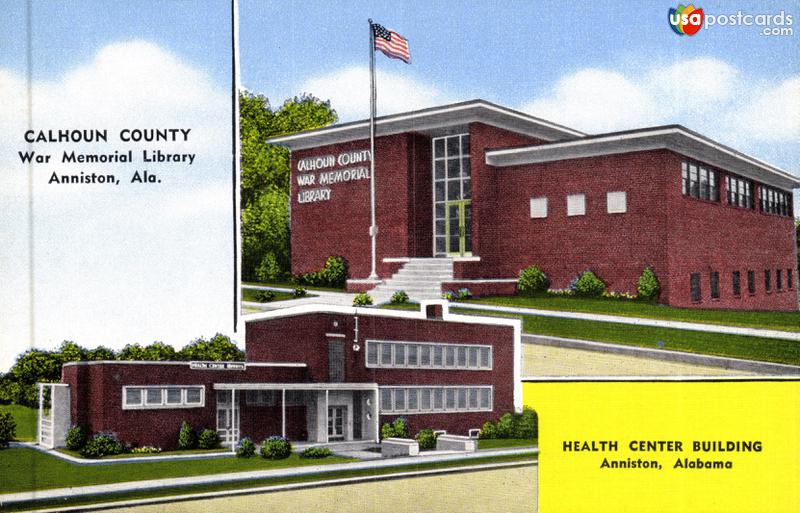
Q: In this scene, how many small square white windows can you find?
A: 3